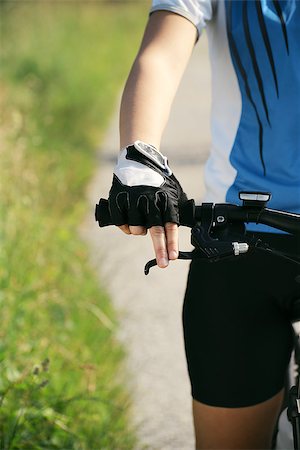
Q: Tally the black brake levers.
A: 1